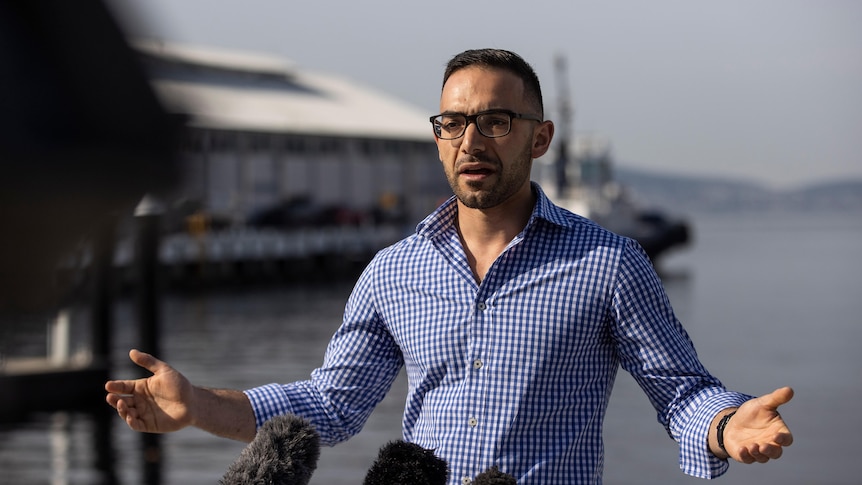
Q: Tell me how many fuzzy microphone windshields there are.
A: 3